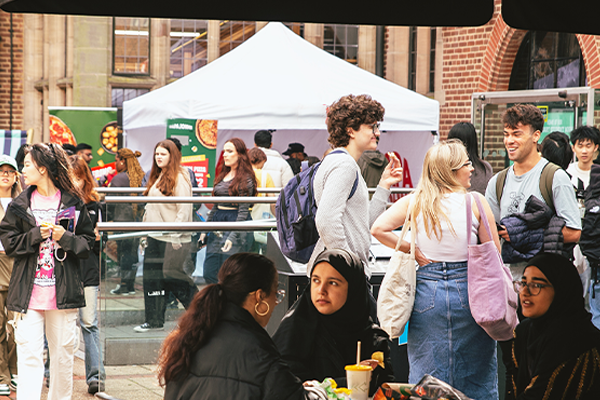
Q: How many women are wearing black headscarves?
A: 2